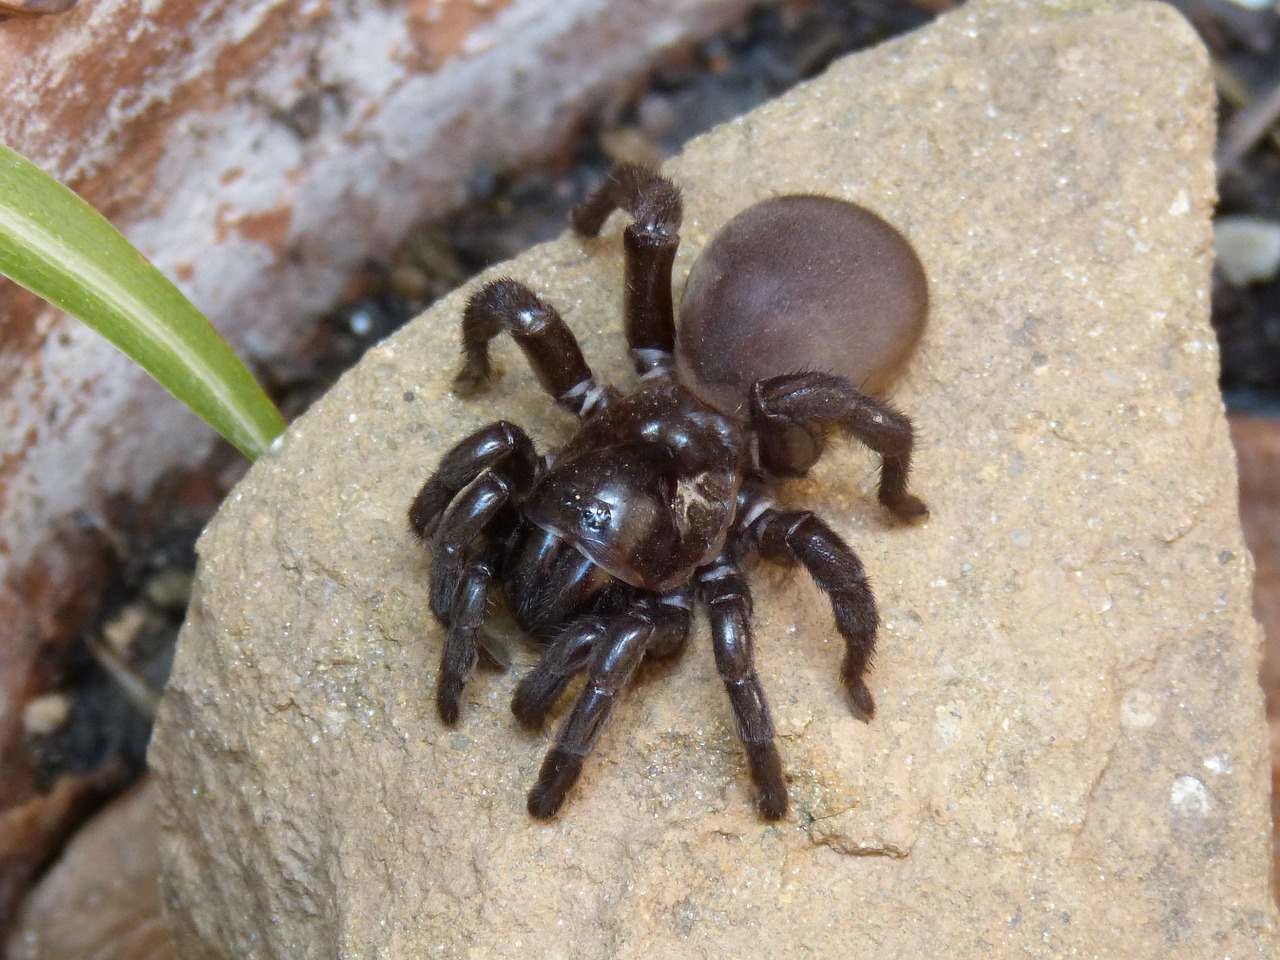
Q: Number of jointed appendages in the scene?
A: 10